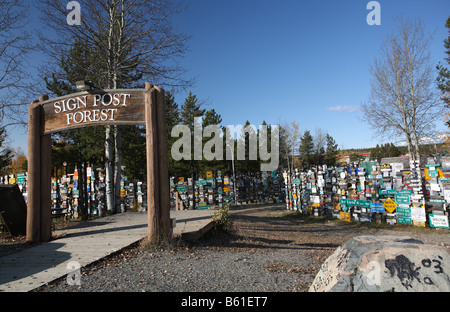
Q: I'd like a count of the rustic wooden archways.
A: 1